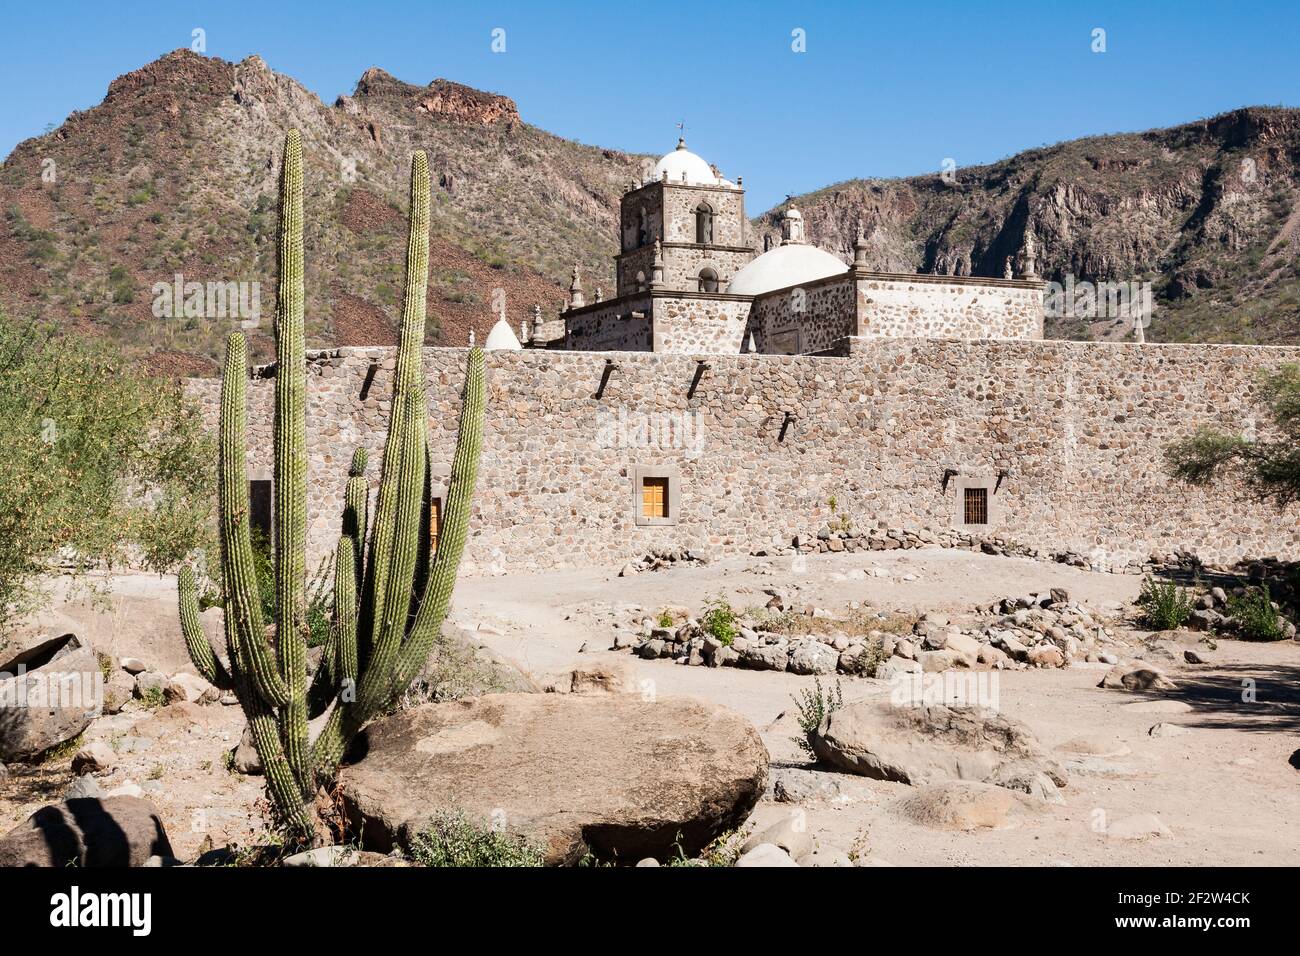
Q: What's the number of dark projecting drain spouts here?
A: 6